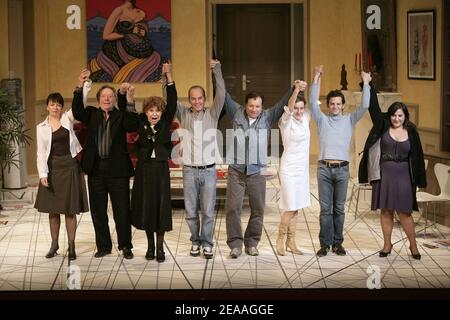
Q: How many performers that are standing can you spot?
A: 8